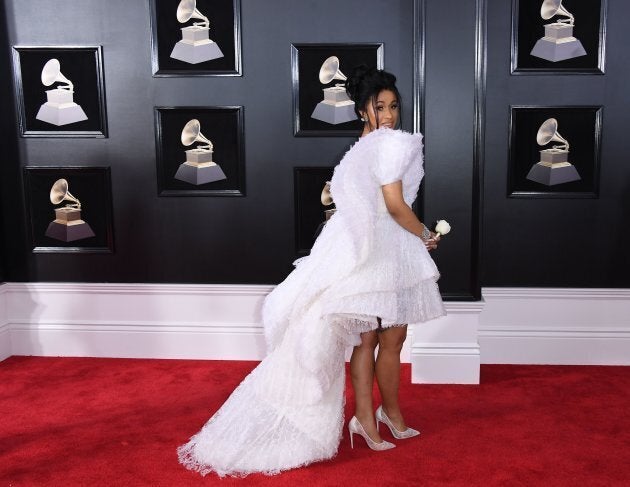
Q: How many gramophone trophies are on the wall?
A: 8